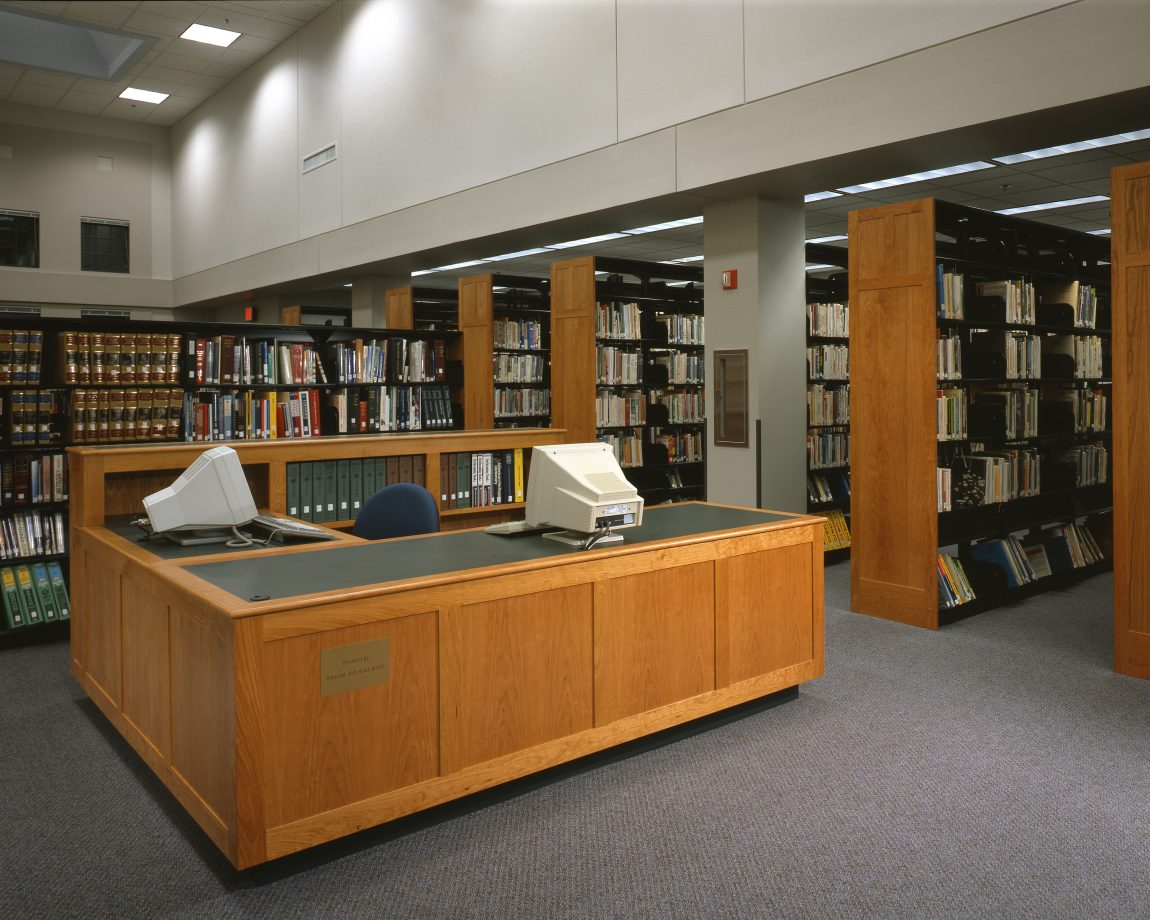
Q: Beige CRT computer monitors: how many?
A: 2